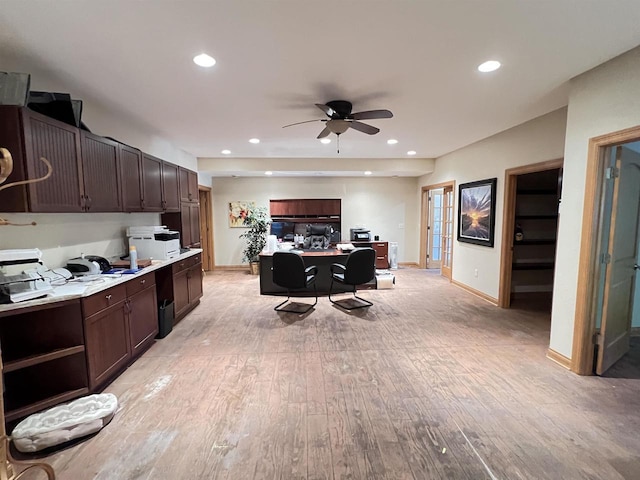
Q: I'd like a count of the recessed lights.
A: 9